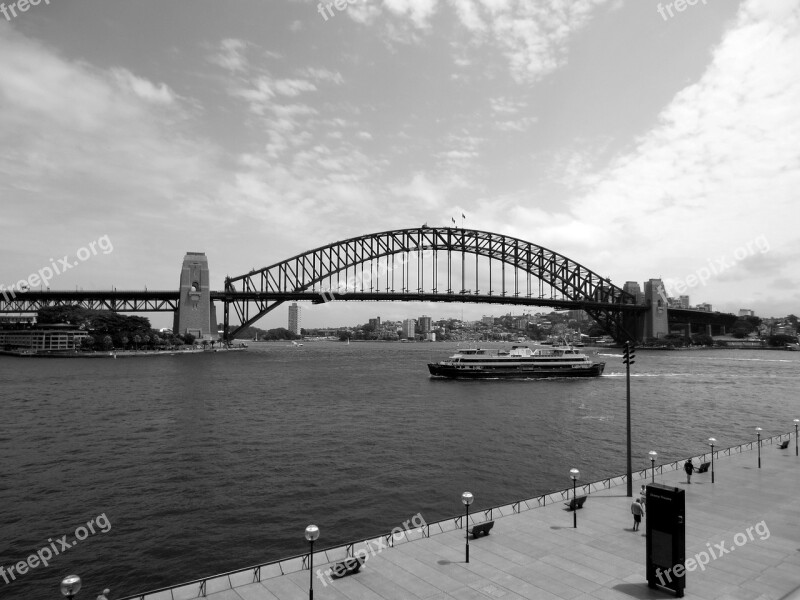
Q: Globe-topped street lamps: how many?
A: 8